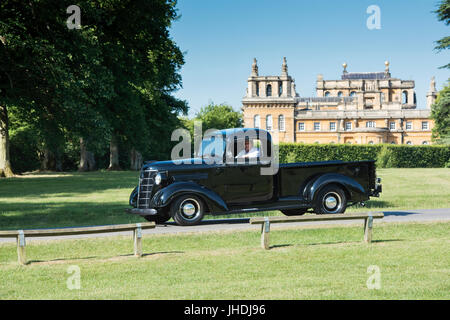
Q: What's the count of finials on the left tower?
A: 2